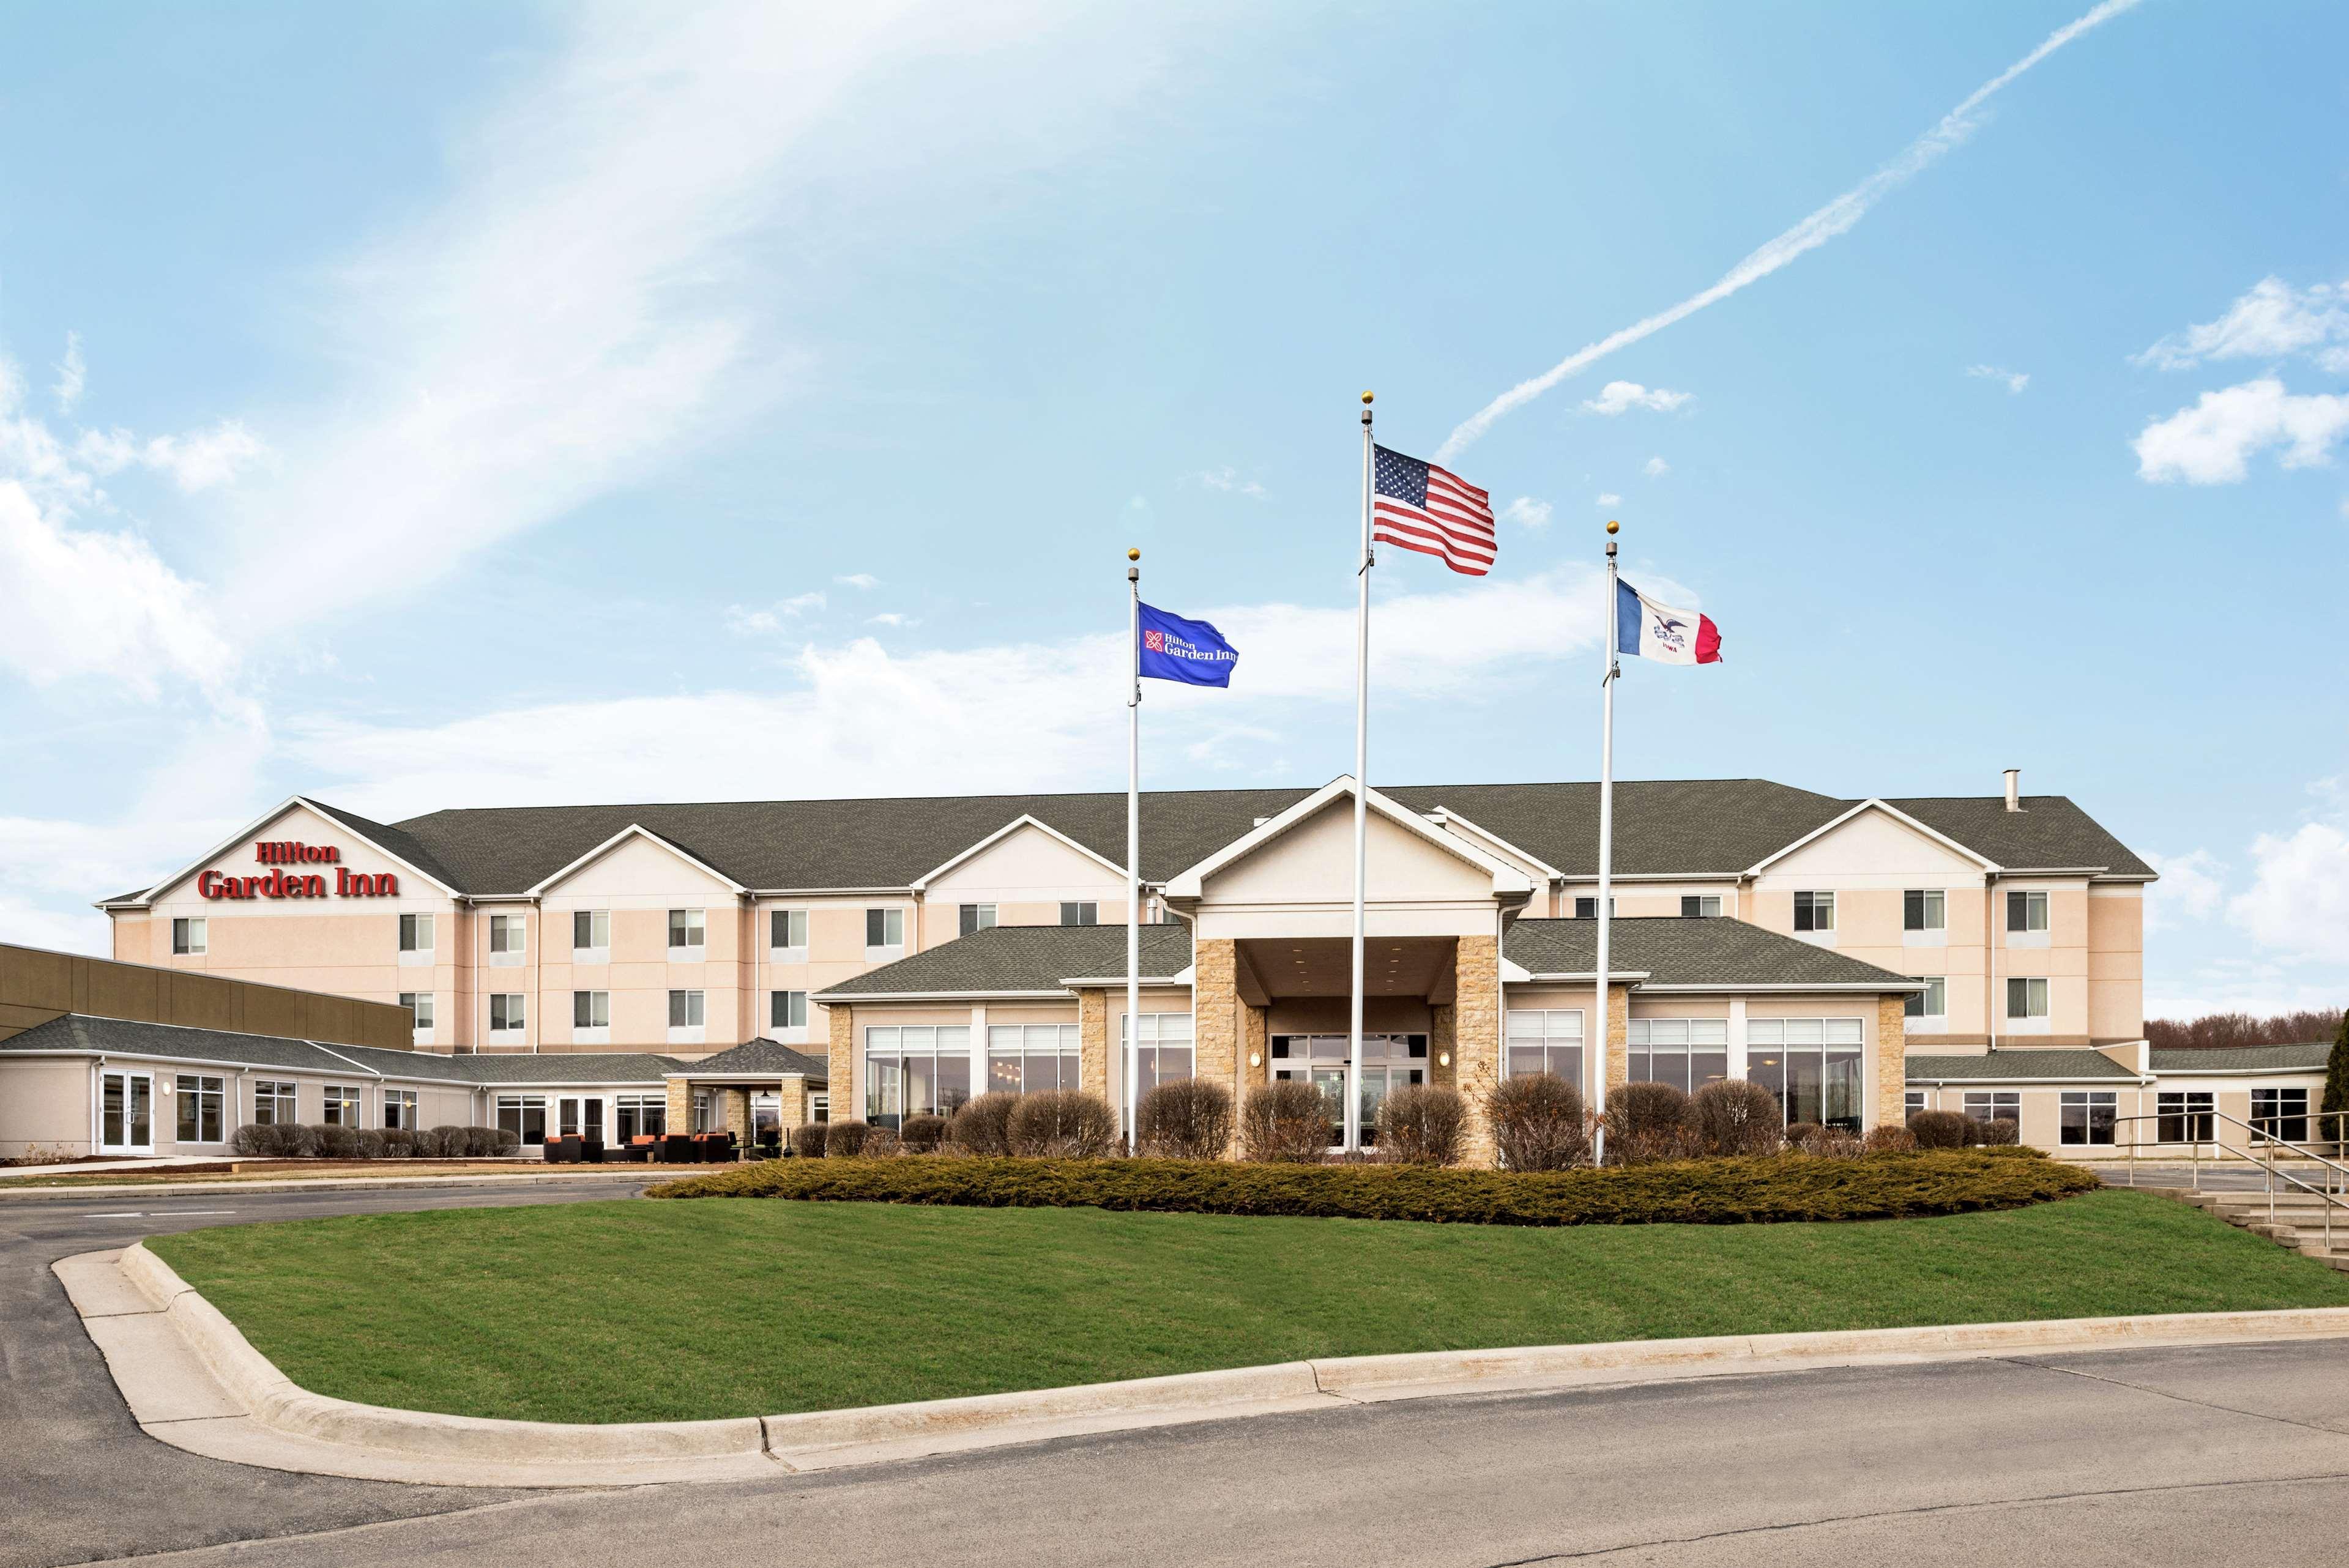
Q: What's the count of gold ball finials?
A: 3